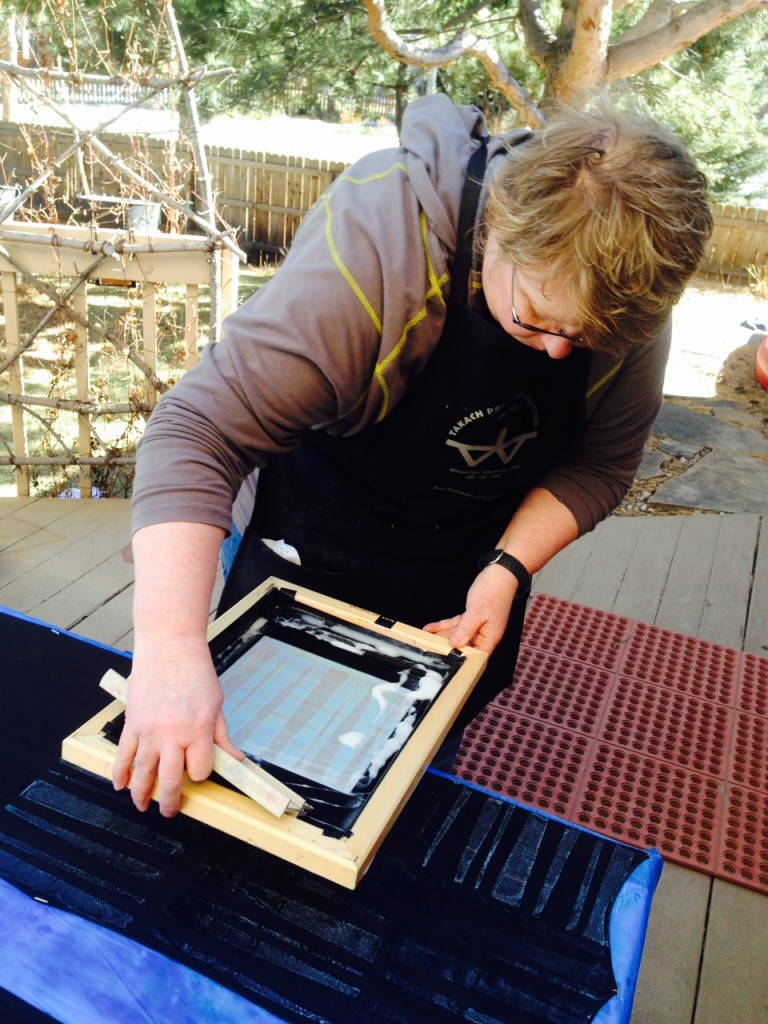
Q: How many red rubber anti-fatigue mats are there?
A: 1